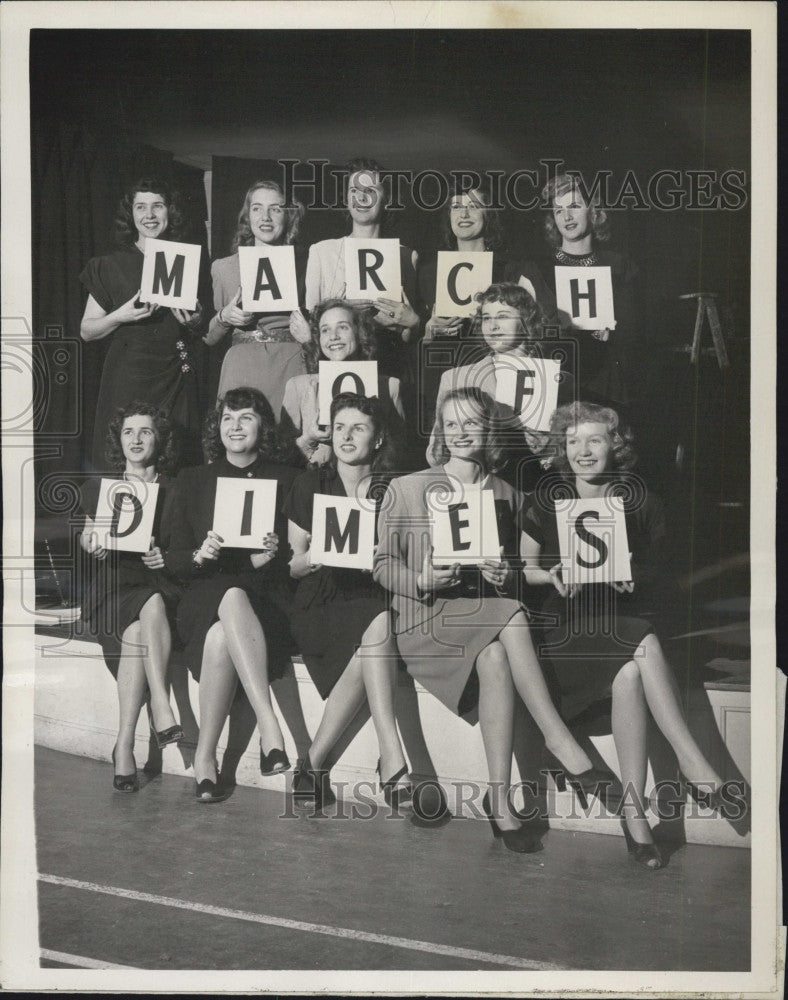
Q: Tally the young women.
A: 12